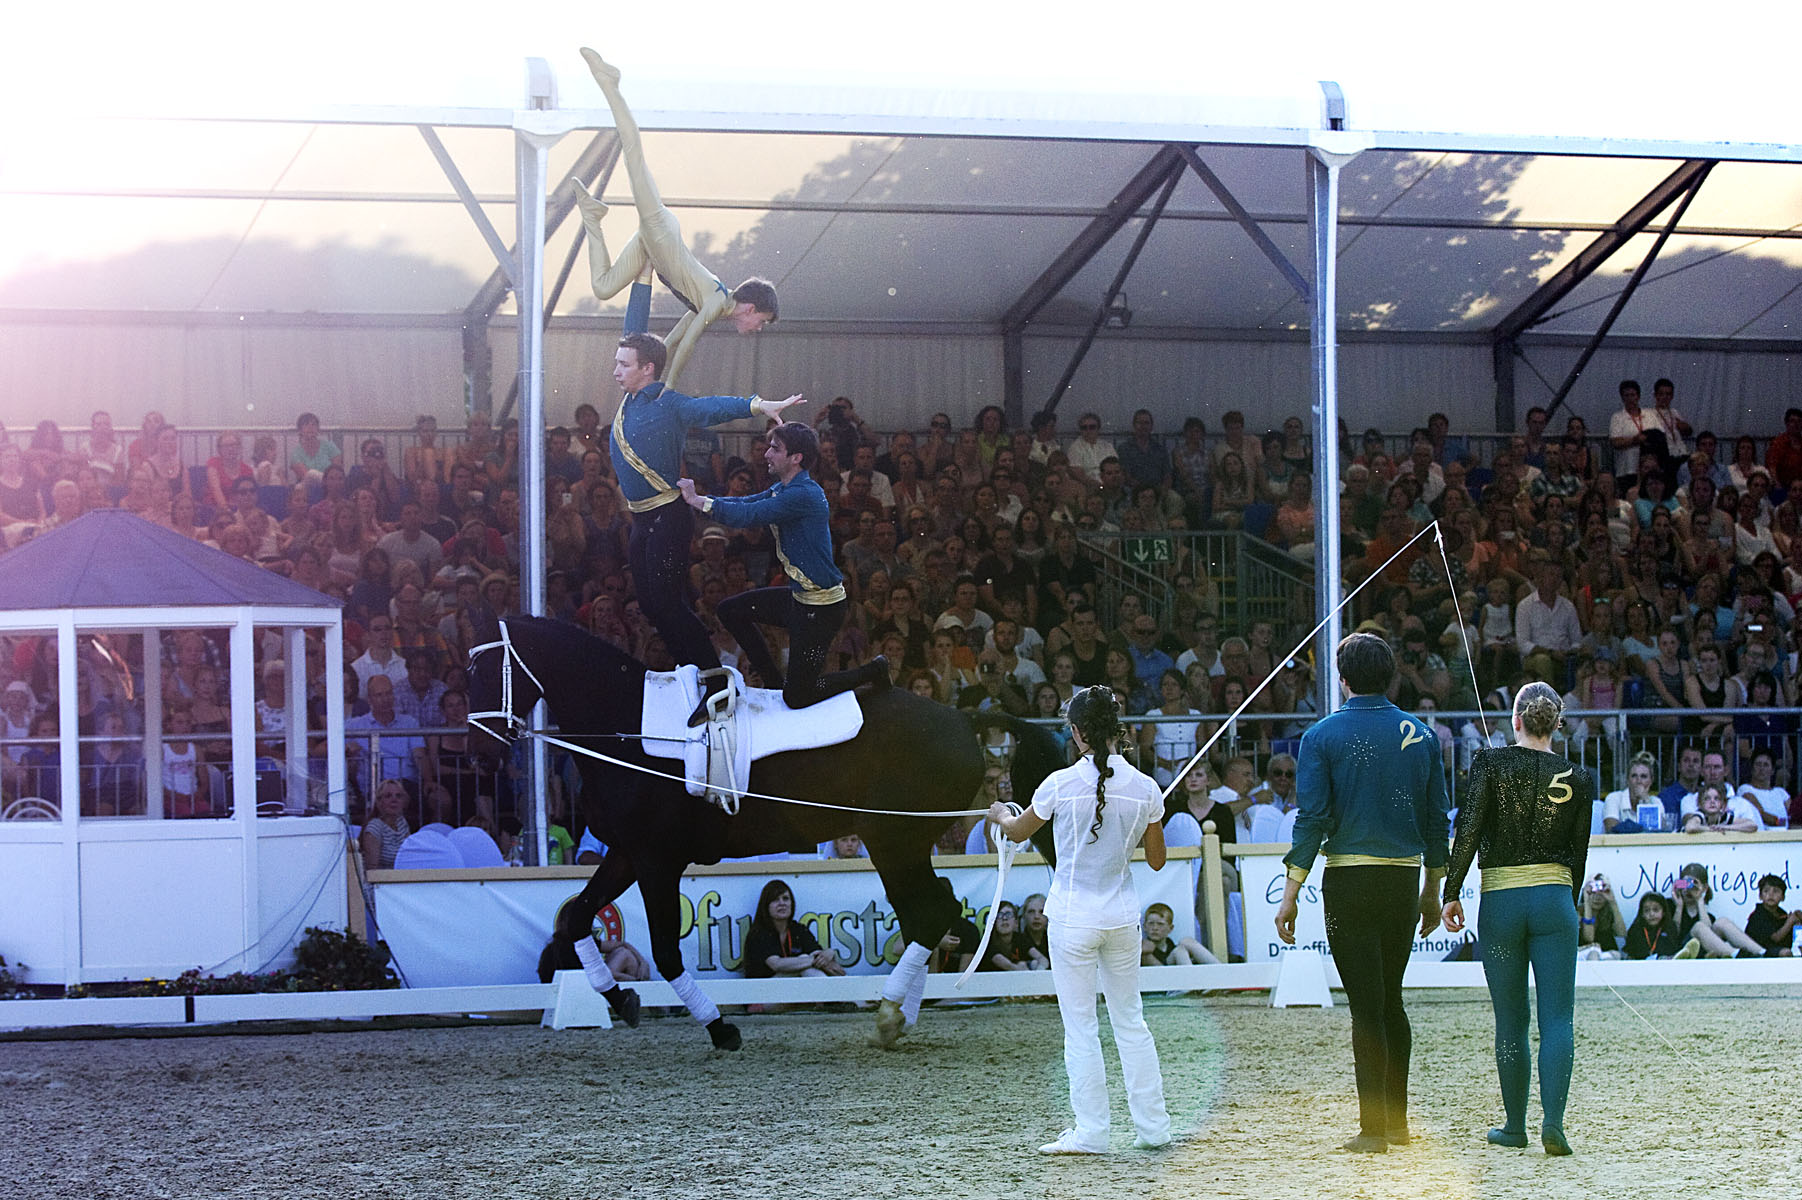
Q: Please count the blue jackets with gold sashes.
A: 3